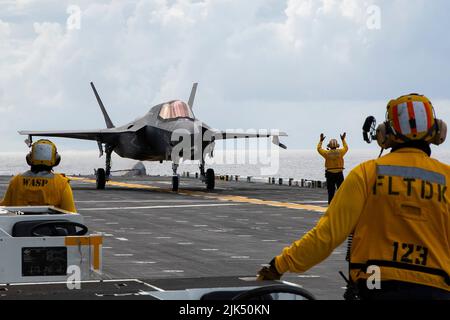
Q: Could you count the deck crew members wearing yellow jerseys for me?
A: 3